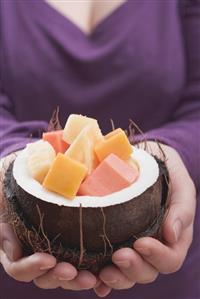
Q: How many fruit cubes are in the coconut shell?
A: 7